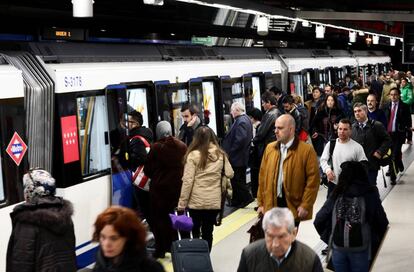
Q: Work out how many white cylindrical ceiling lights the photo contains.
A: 6